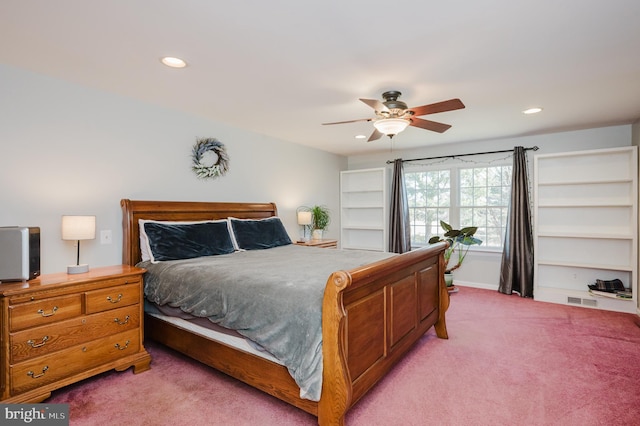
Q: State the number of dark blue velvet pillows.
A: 2